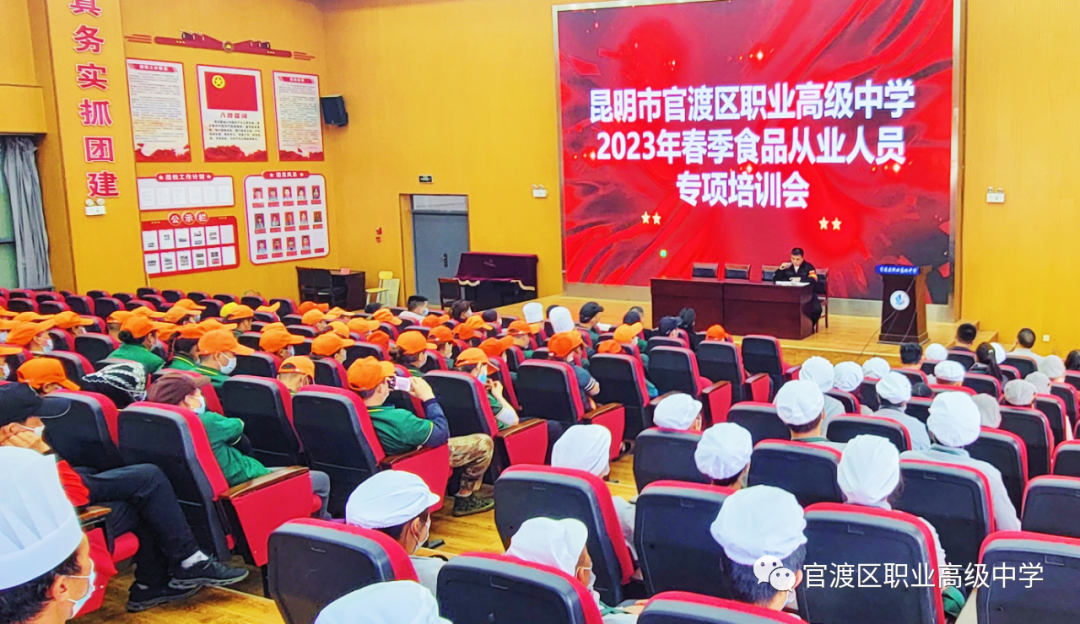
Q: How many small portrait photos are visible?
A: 14